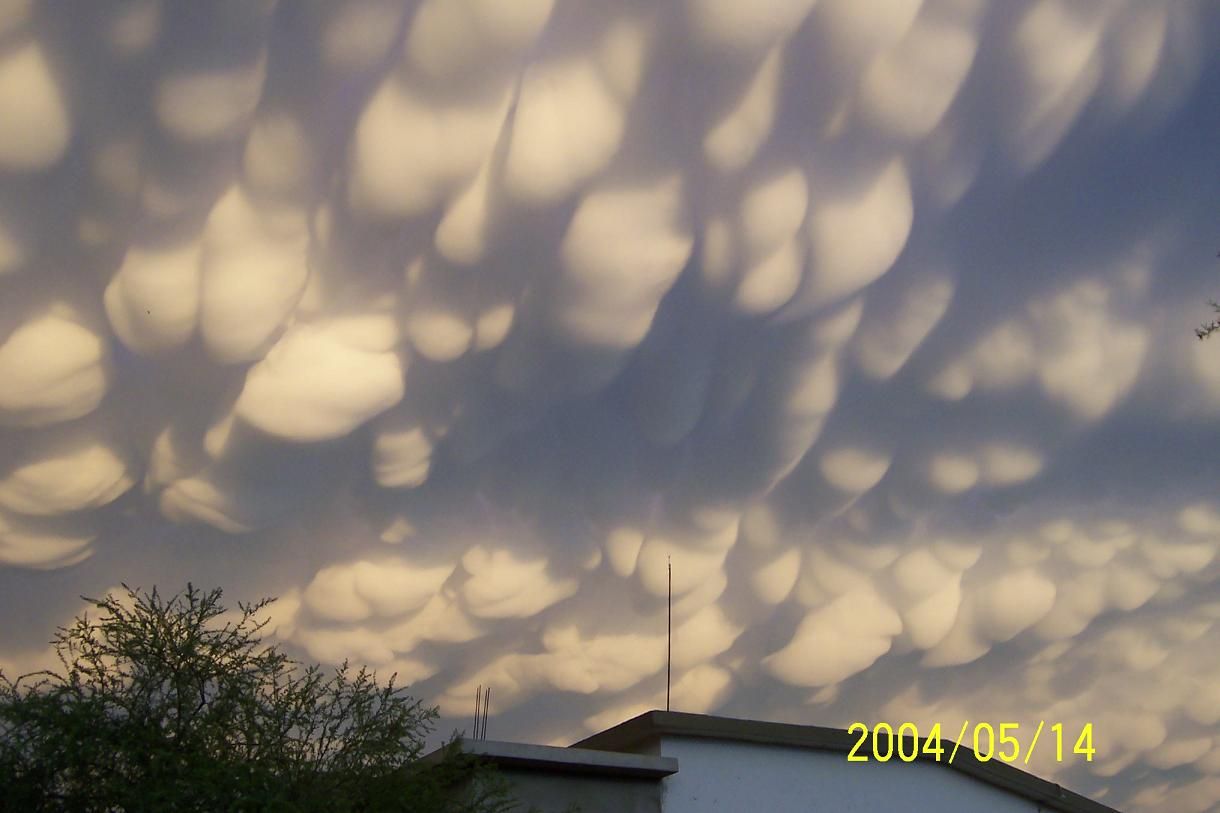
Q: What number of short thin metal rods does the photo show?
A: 4